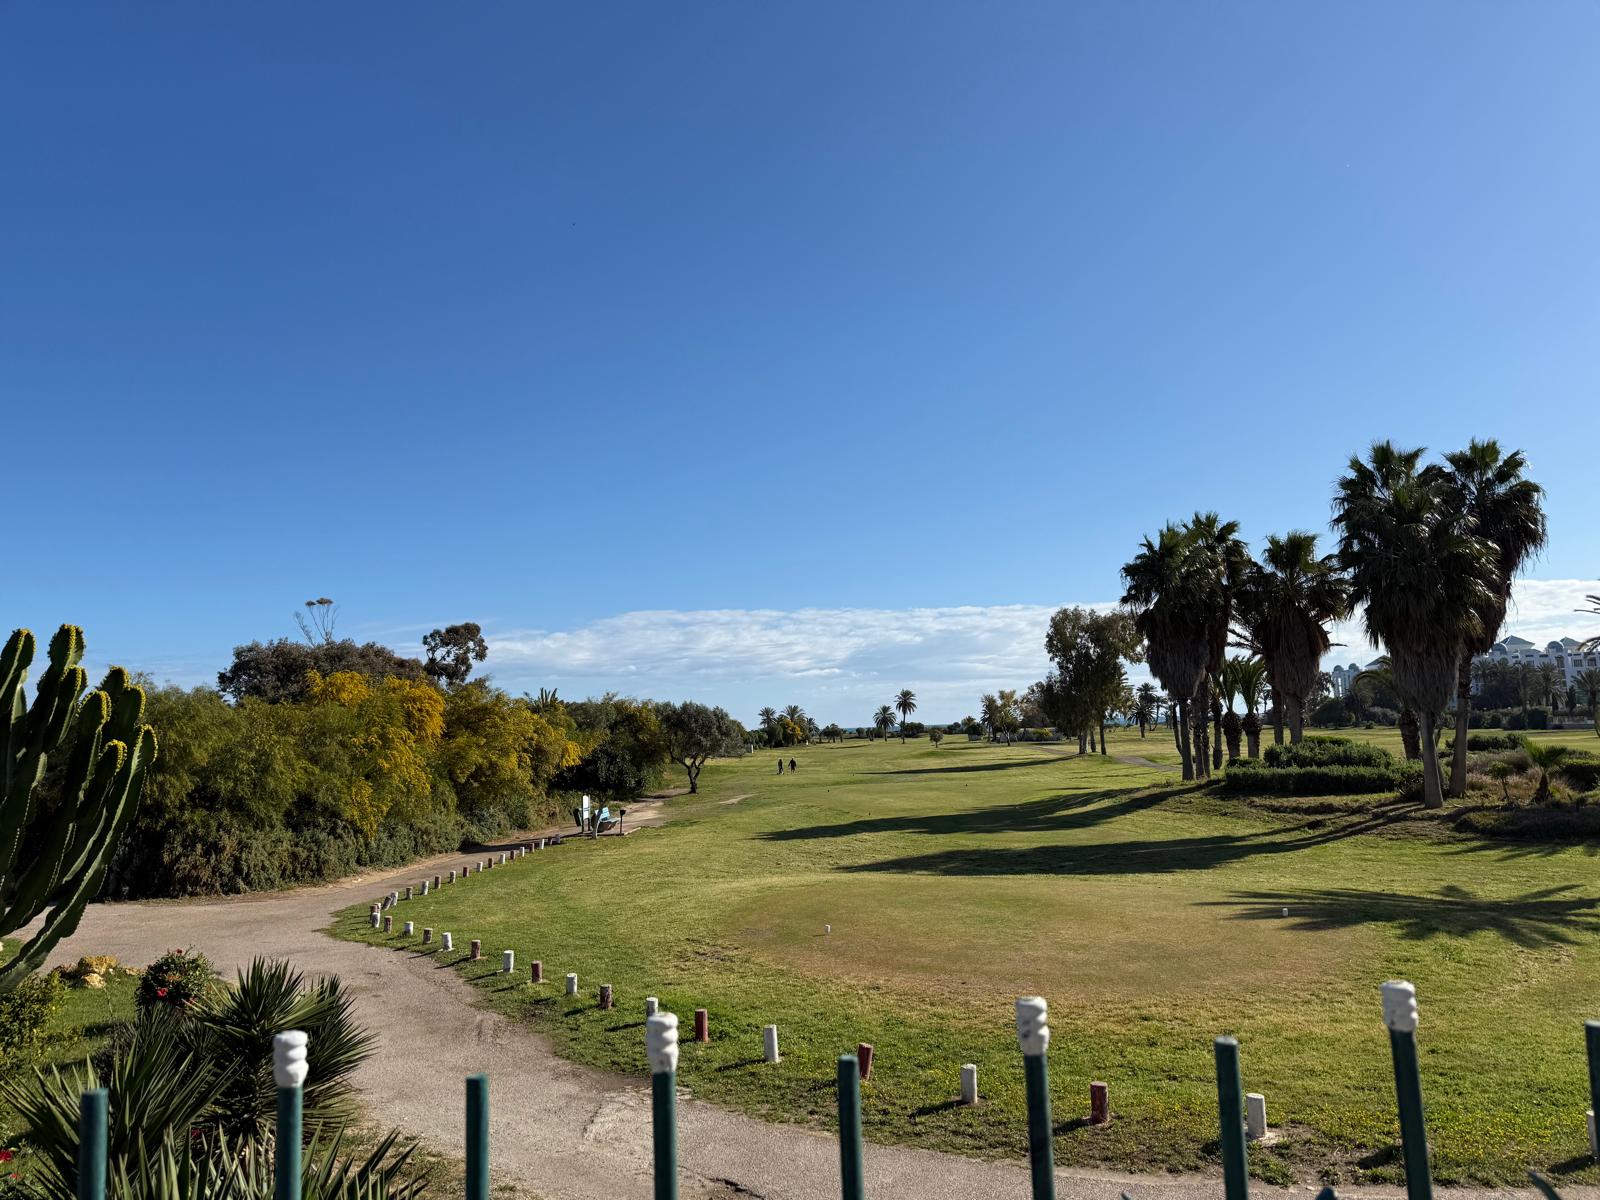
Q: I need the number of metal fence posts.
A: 9